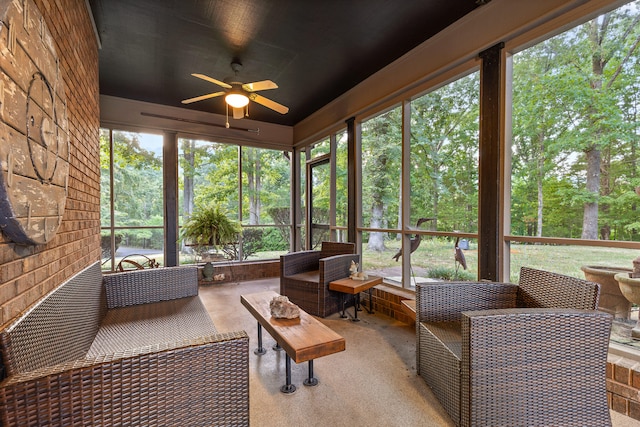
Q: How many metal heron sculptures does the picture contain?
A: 2